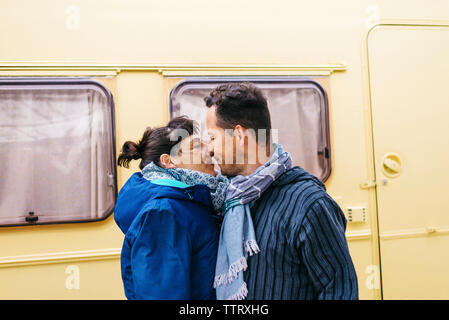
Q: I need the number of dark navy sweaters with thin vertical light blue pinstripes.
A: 1